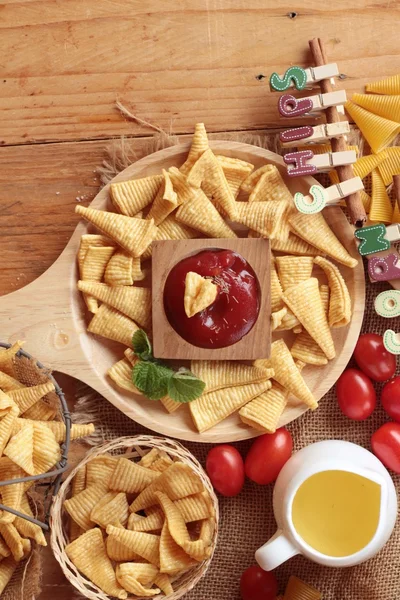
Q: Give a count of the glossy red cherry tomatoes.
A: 7